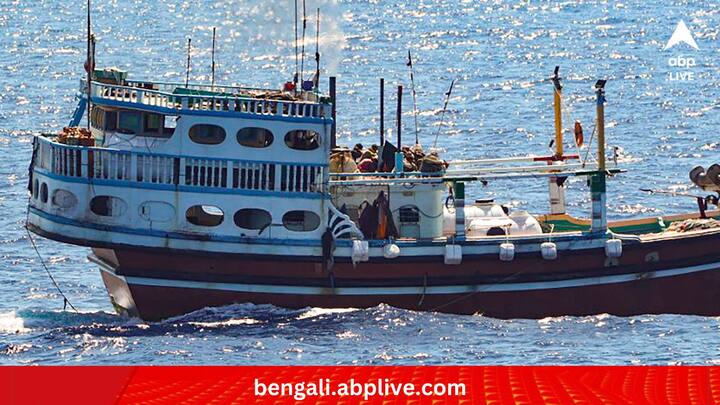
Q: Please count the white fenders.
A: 6